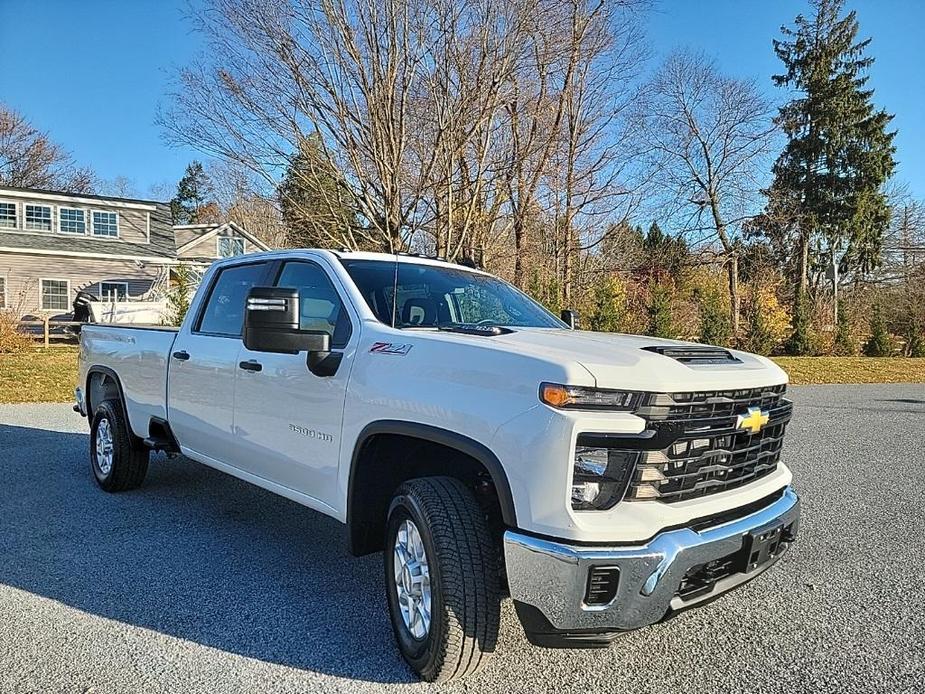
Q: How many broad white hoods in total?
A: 1